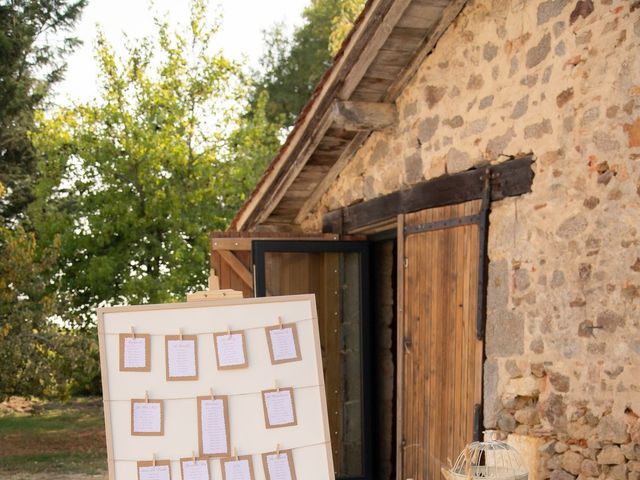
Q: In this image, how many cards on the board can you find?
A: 11